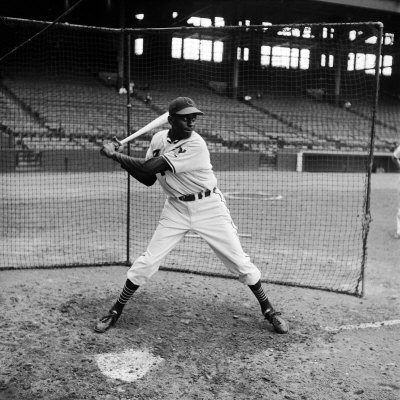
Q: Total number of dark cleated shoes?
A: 2